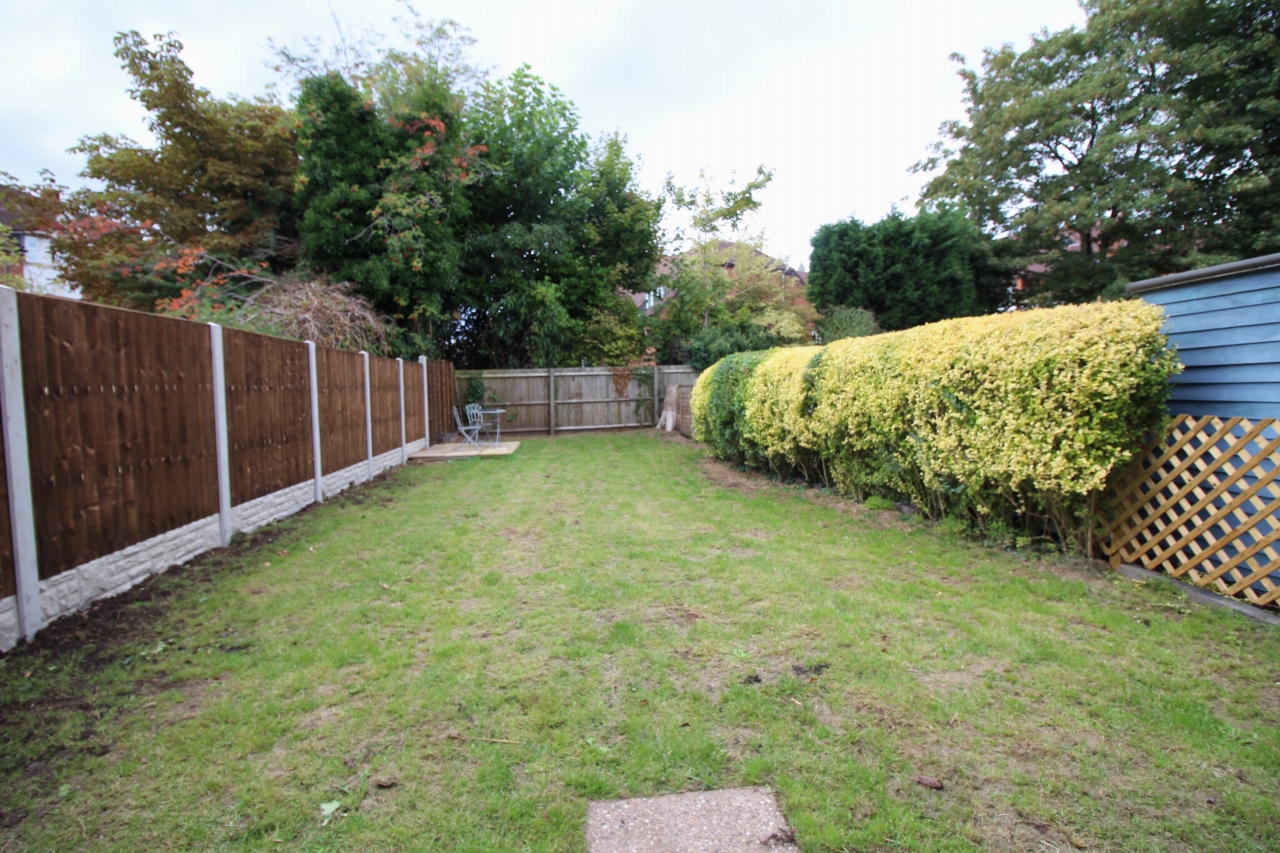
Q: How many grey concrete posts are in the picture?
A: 6